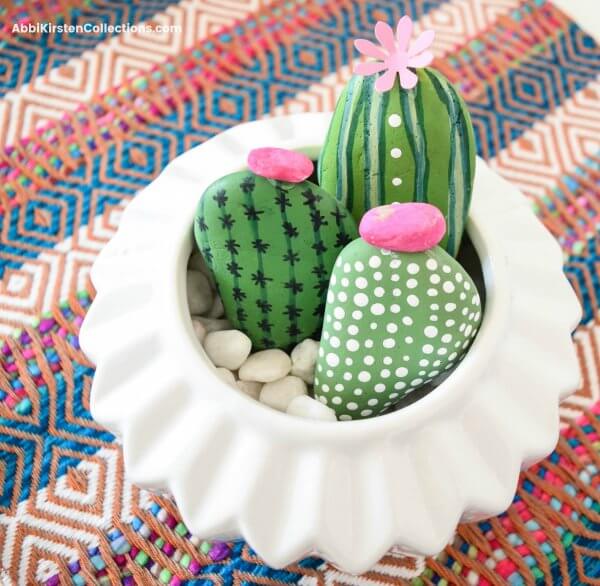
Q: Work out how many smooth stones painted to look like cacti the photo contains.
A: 3